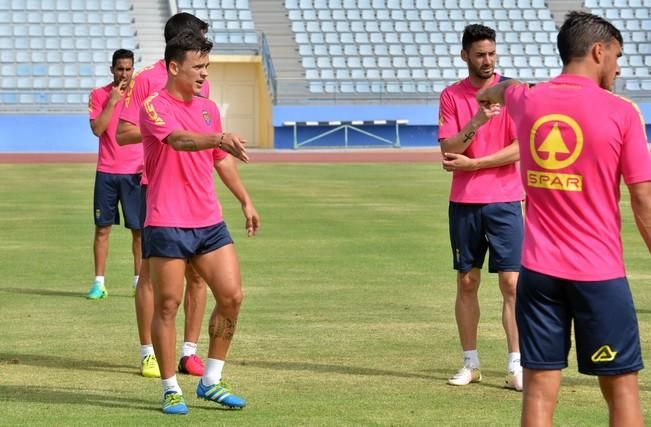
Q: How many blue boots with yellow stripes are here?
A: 2